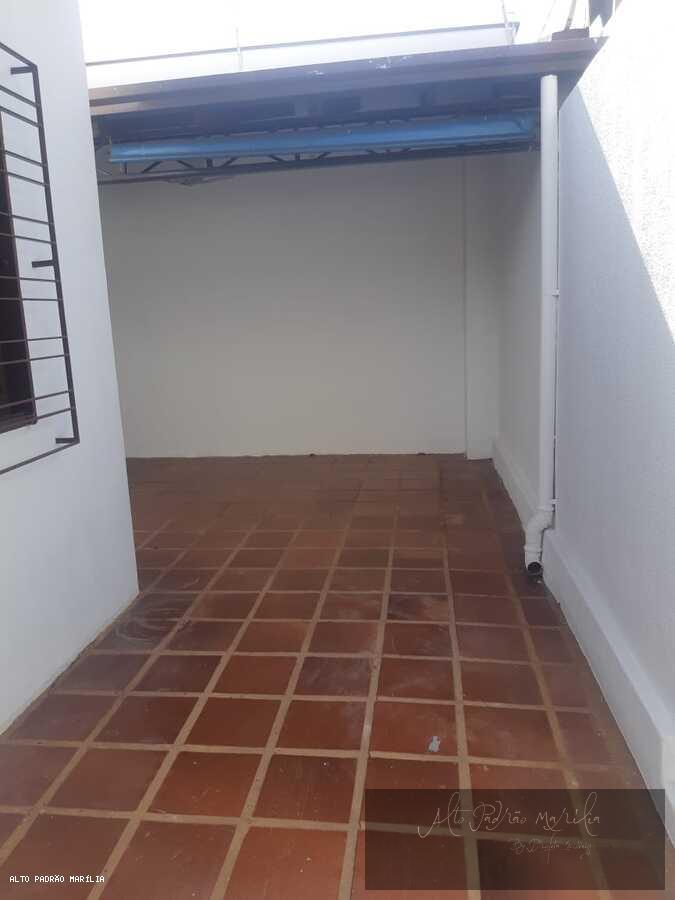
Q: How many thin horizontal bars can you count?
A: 12